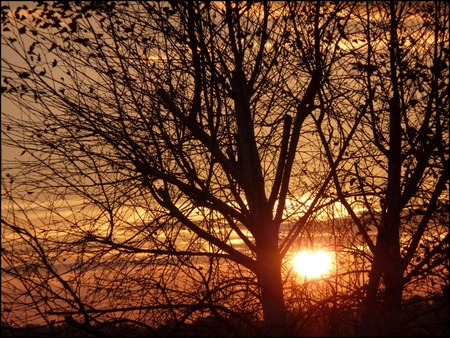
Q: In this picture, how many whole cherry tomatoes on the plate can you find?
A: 0